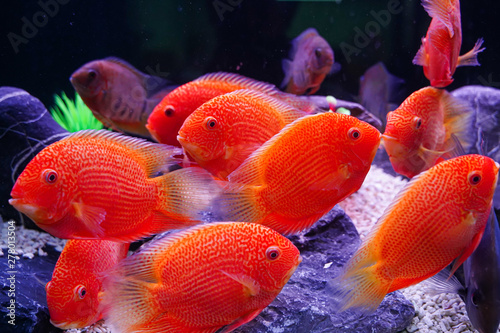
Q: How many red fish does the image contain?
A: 9